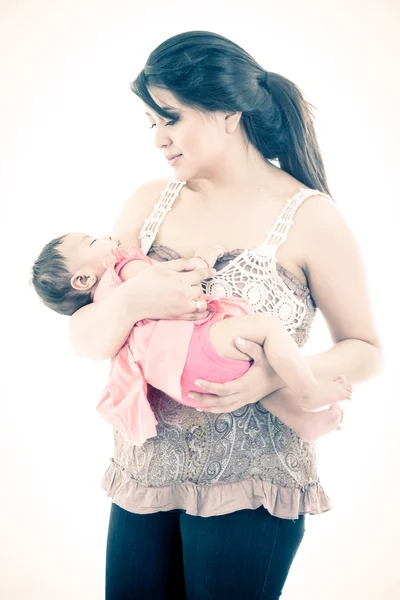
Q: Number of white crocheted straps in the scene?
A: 2